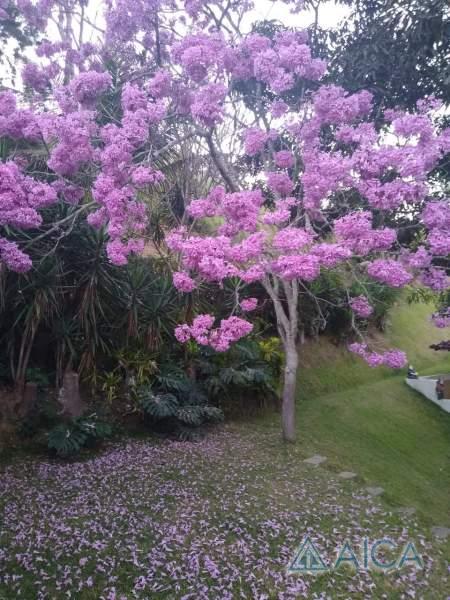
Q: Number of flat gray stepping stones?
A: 5